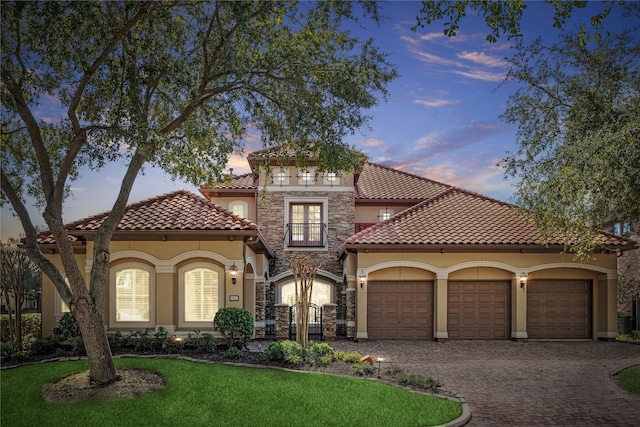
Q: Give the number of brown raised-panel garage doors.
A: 3